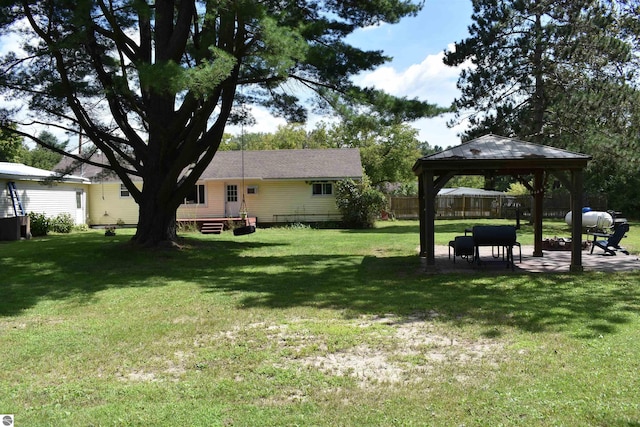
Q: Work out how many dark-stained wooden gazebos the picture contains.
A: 1